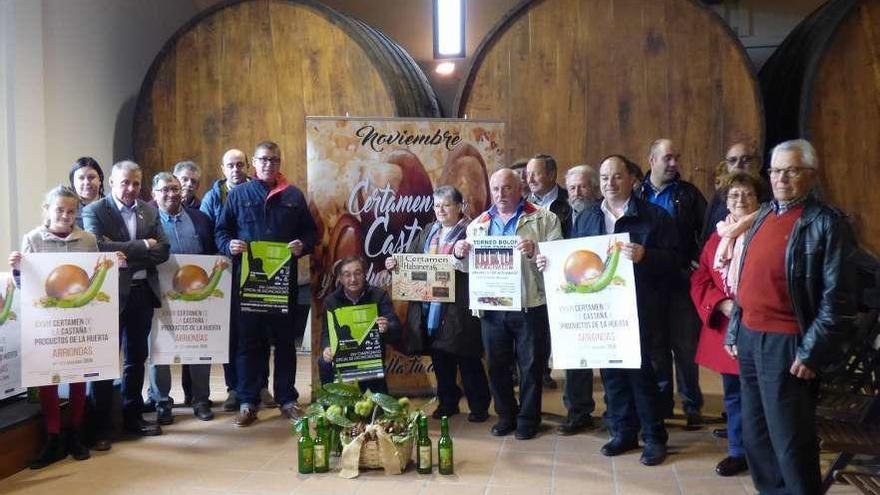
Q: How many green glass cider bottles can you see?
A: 4